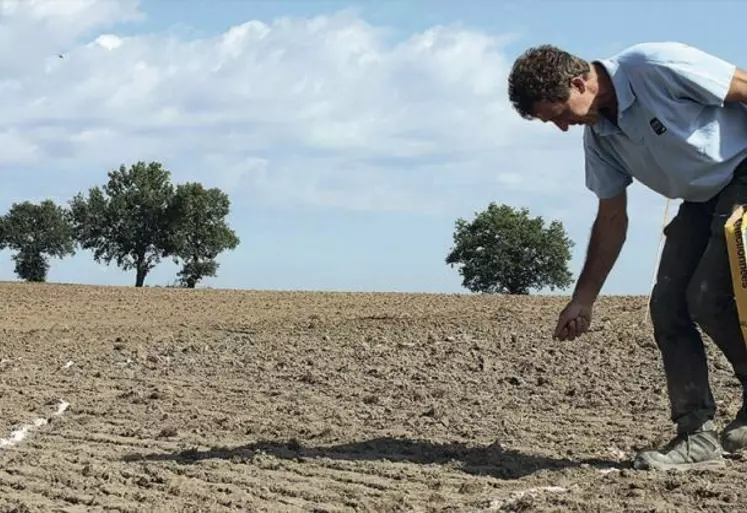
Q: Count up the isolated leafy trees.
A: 4